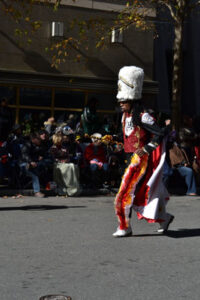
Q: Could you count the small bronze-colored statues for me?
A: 0